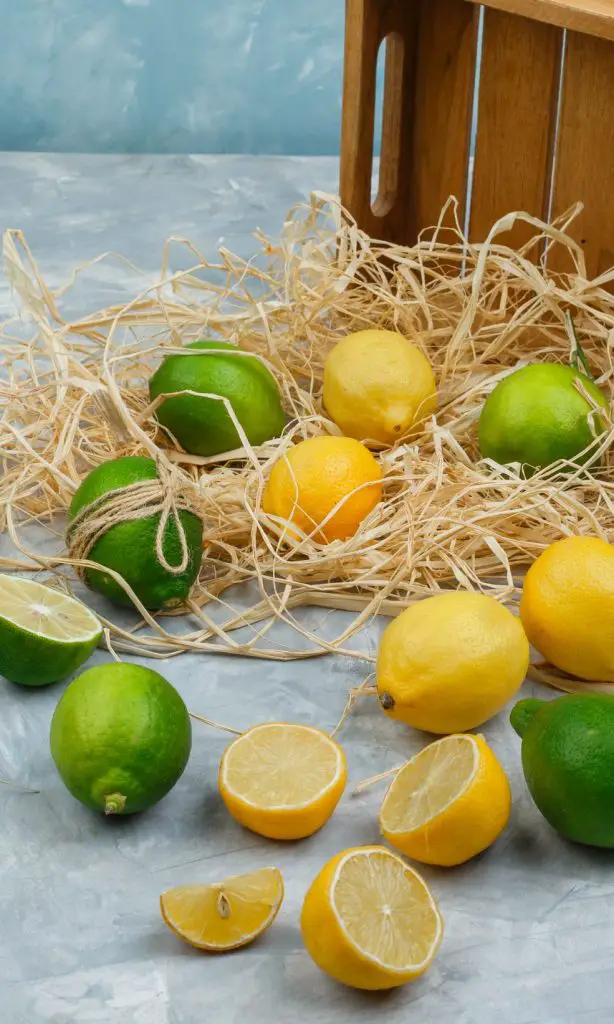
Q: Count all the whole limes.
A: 5